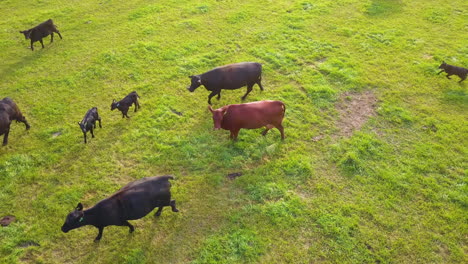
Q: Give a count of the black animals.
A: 7